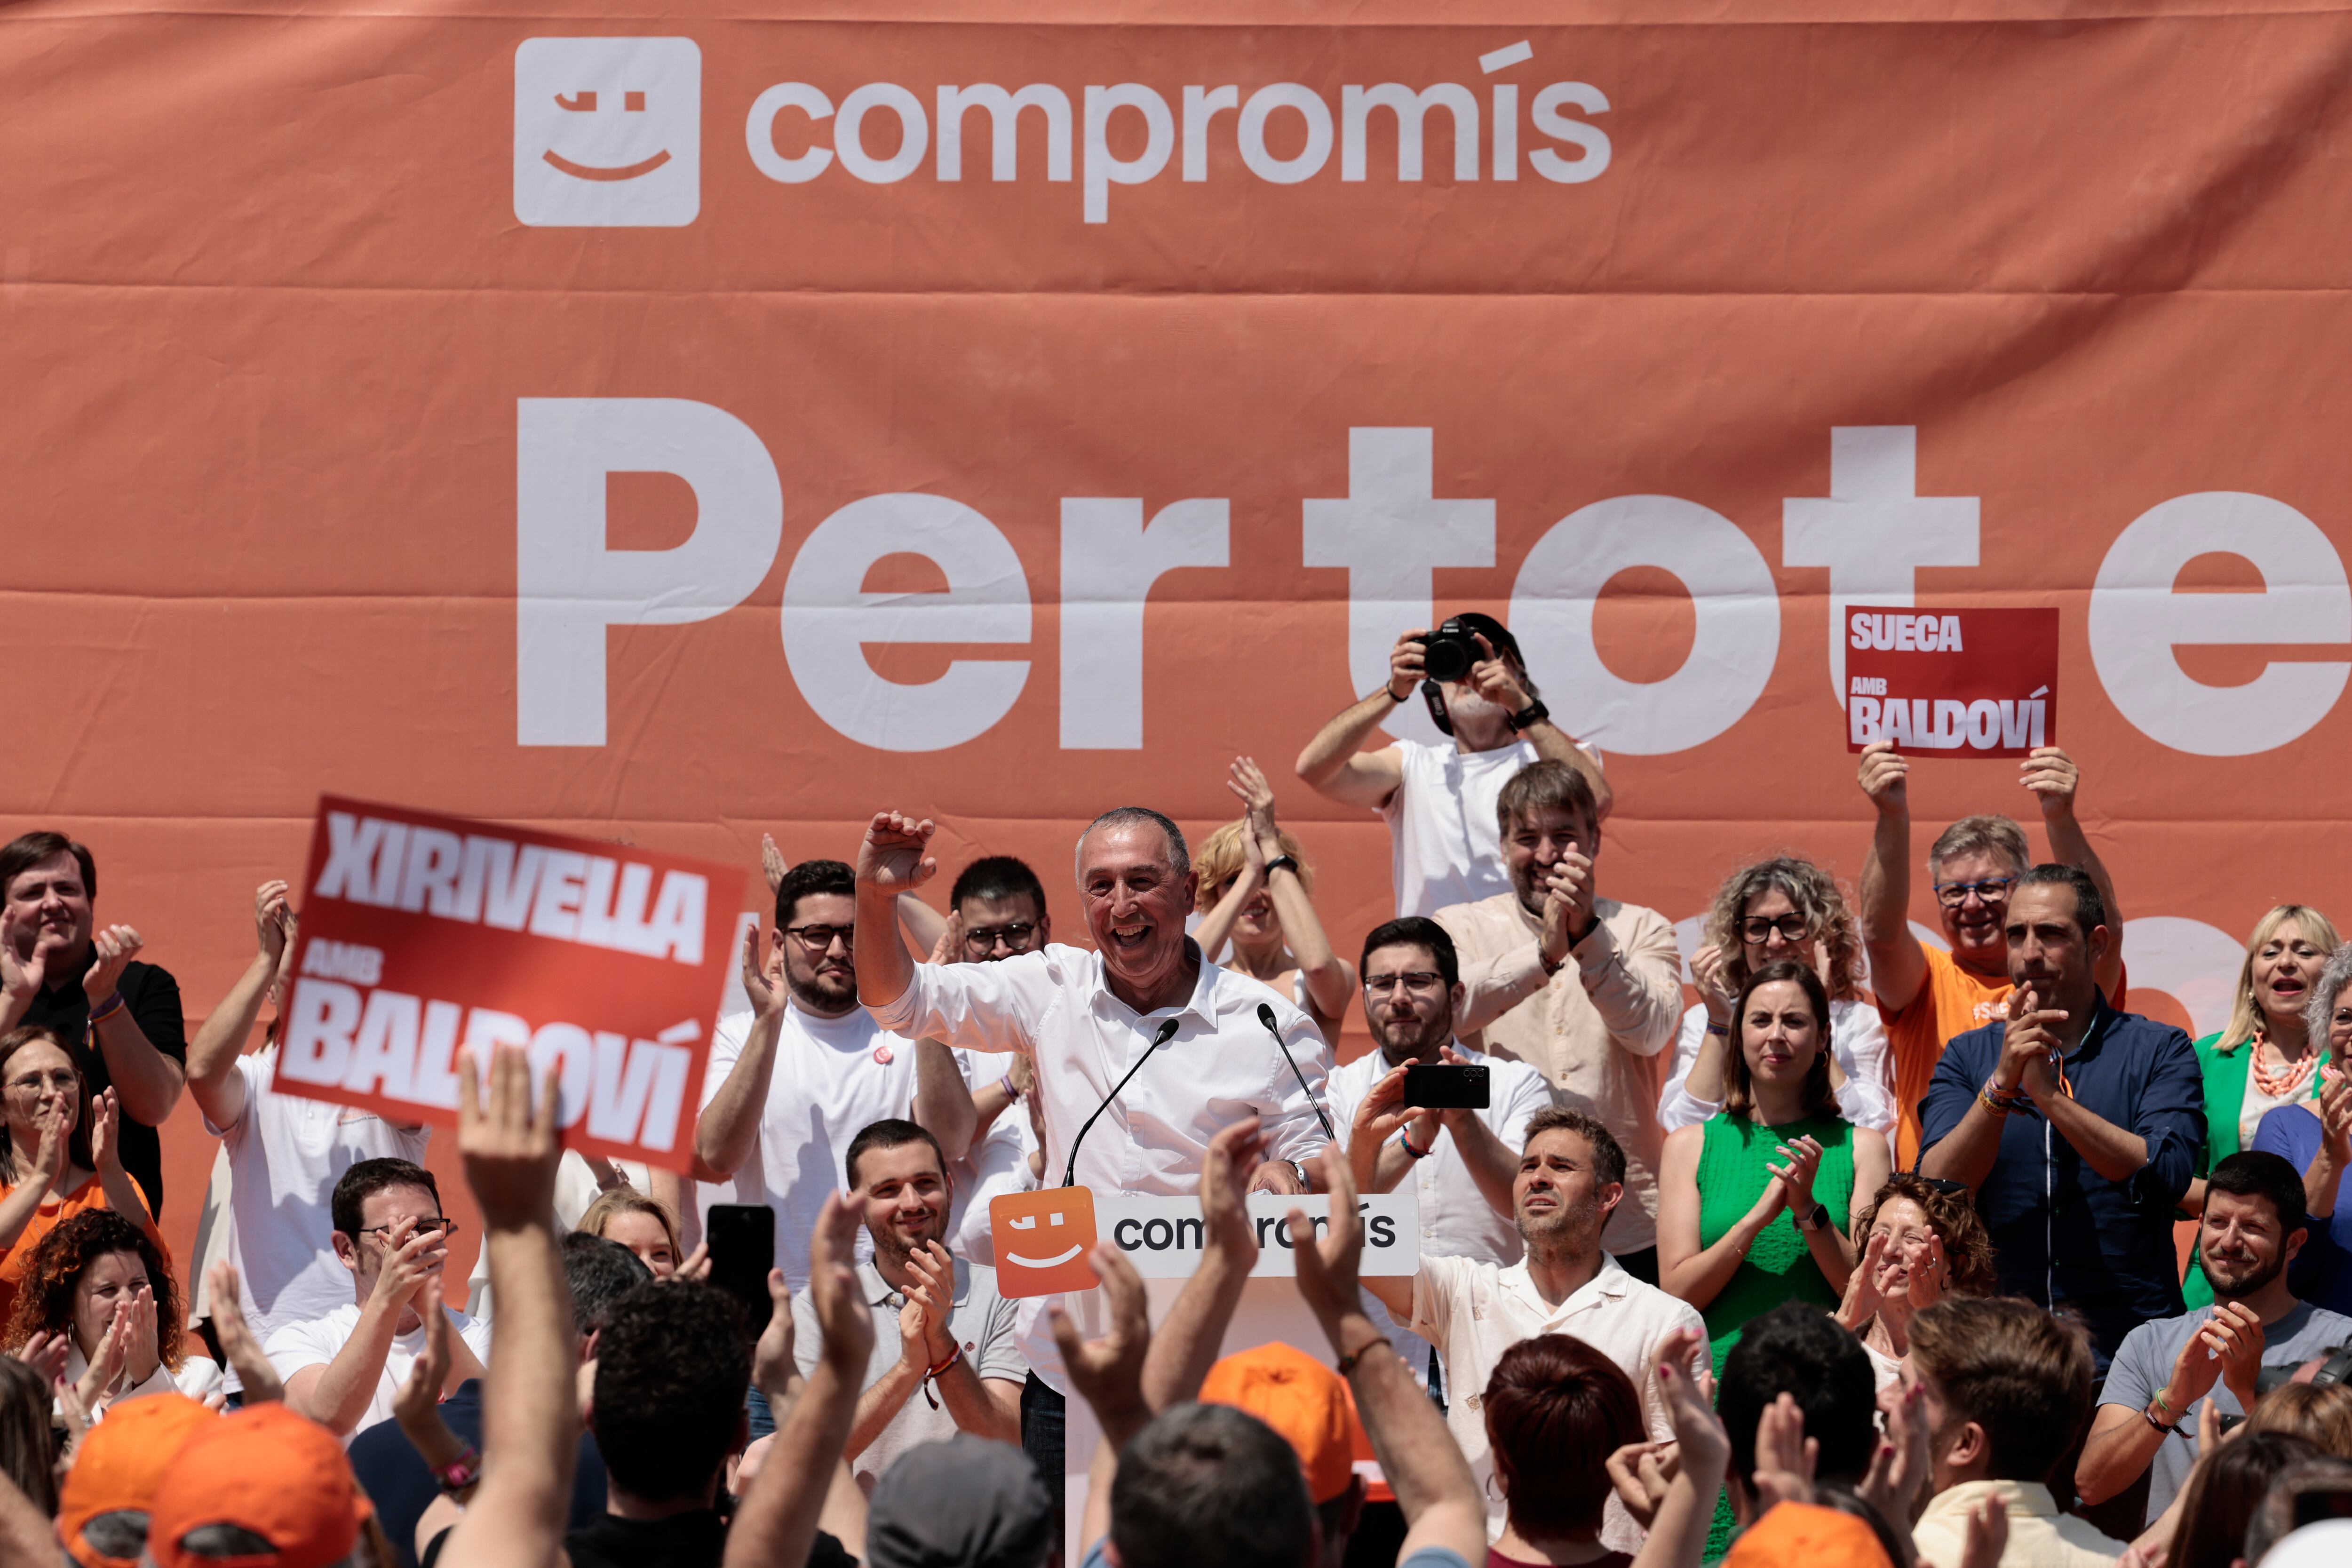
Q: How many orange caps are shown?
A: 4